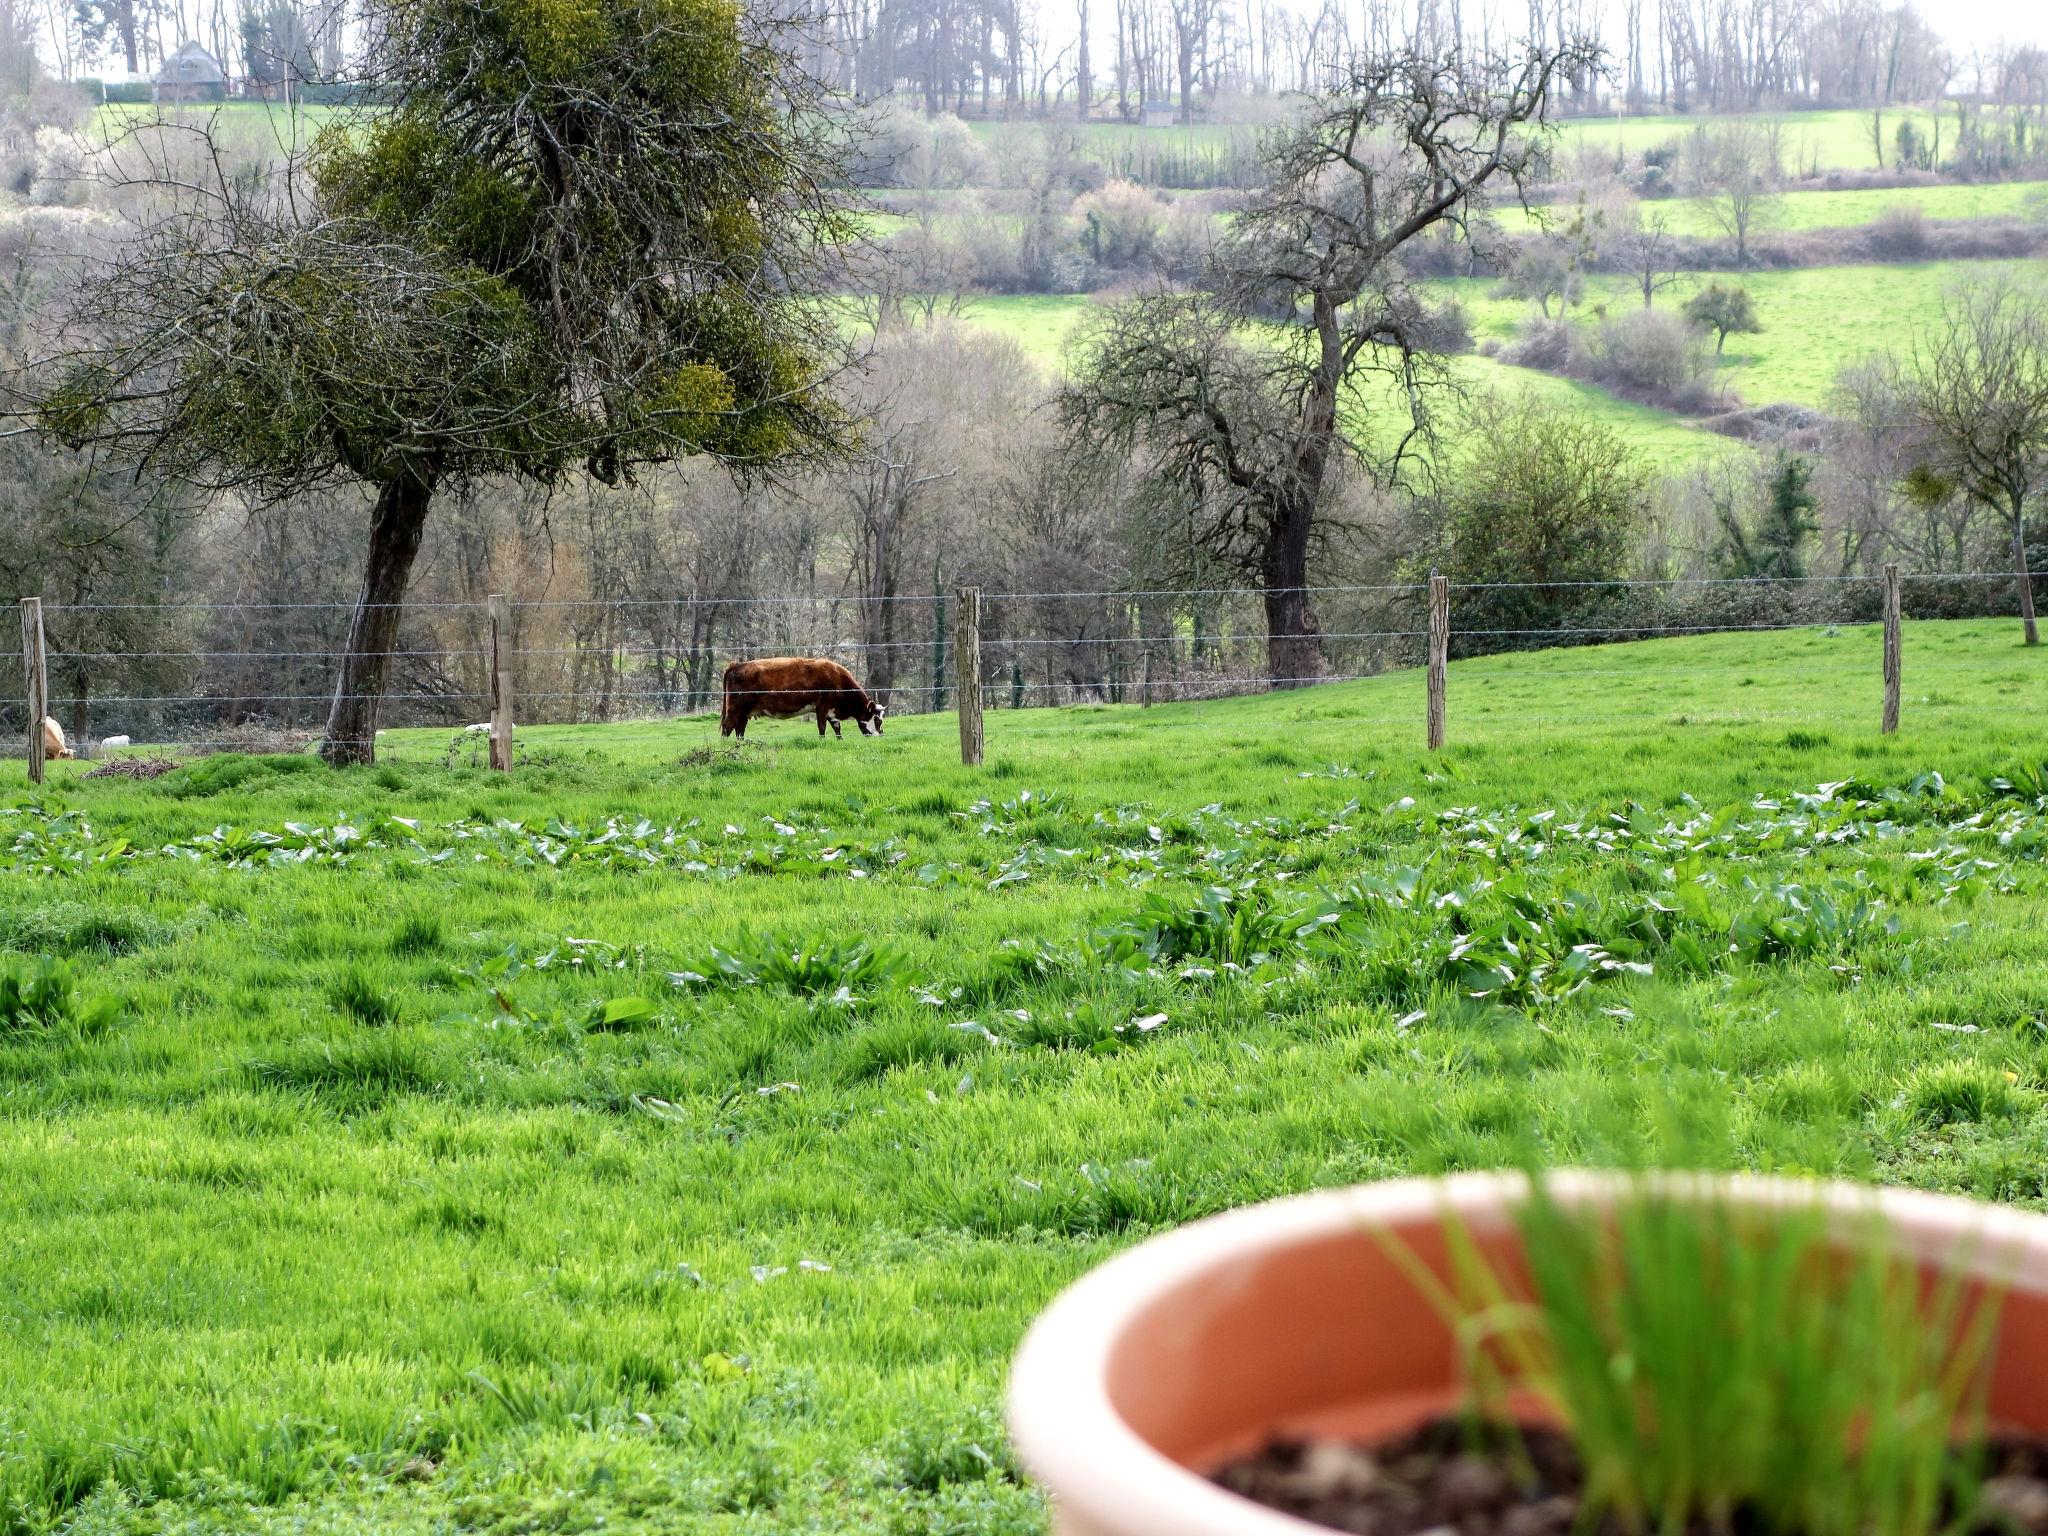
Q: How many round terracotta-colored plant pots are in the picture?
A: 1